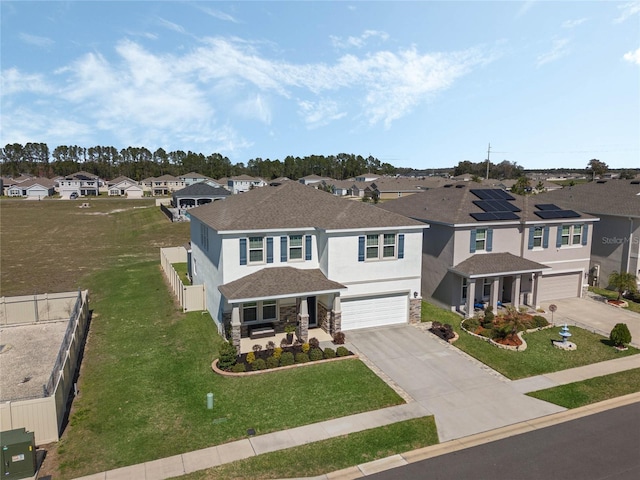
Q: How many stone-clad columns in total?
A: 3